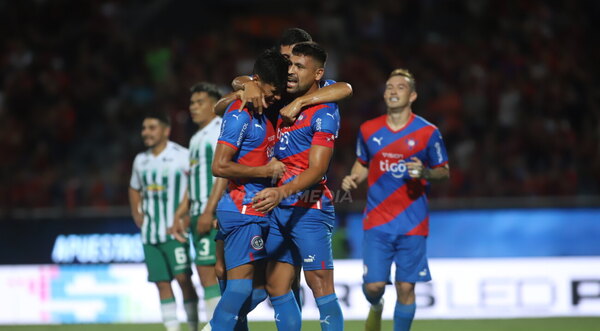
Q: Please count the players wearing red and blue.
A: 4